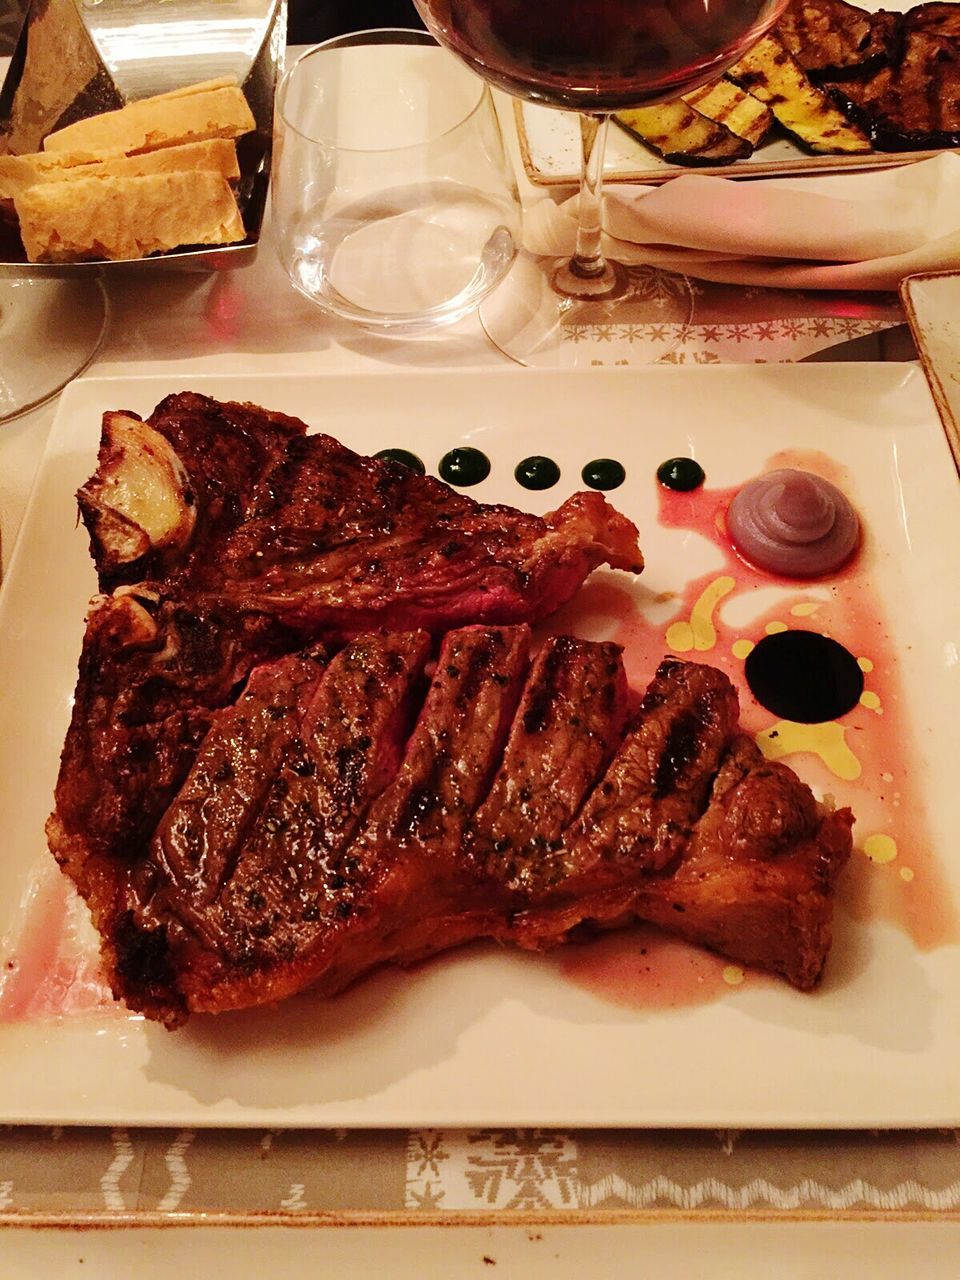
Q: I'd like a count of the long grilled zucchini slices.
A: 3